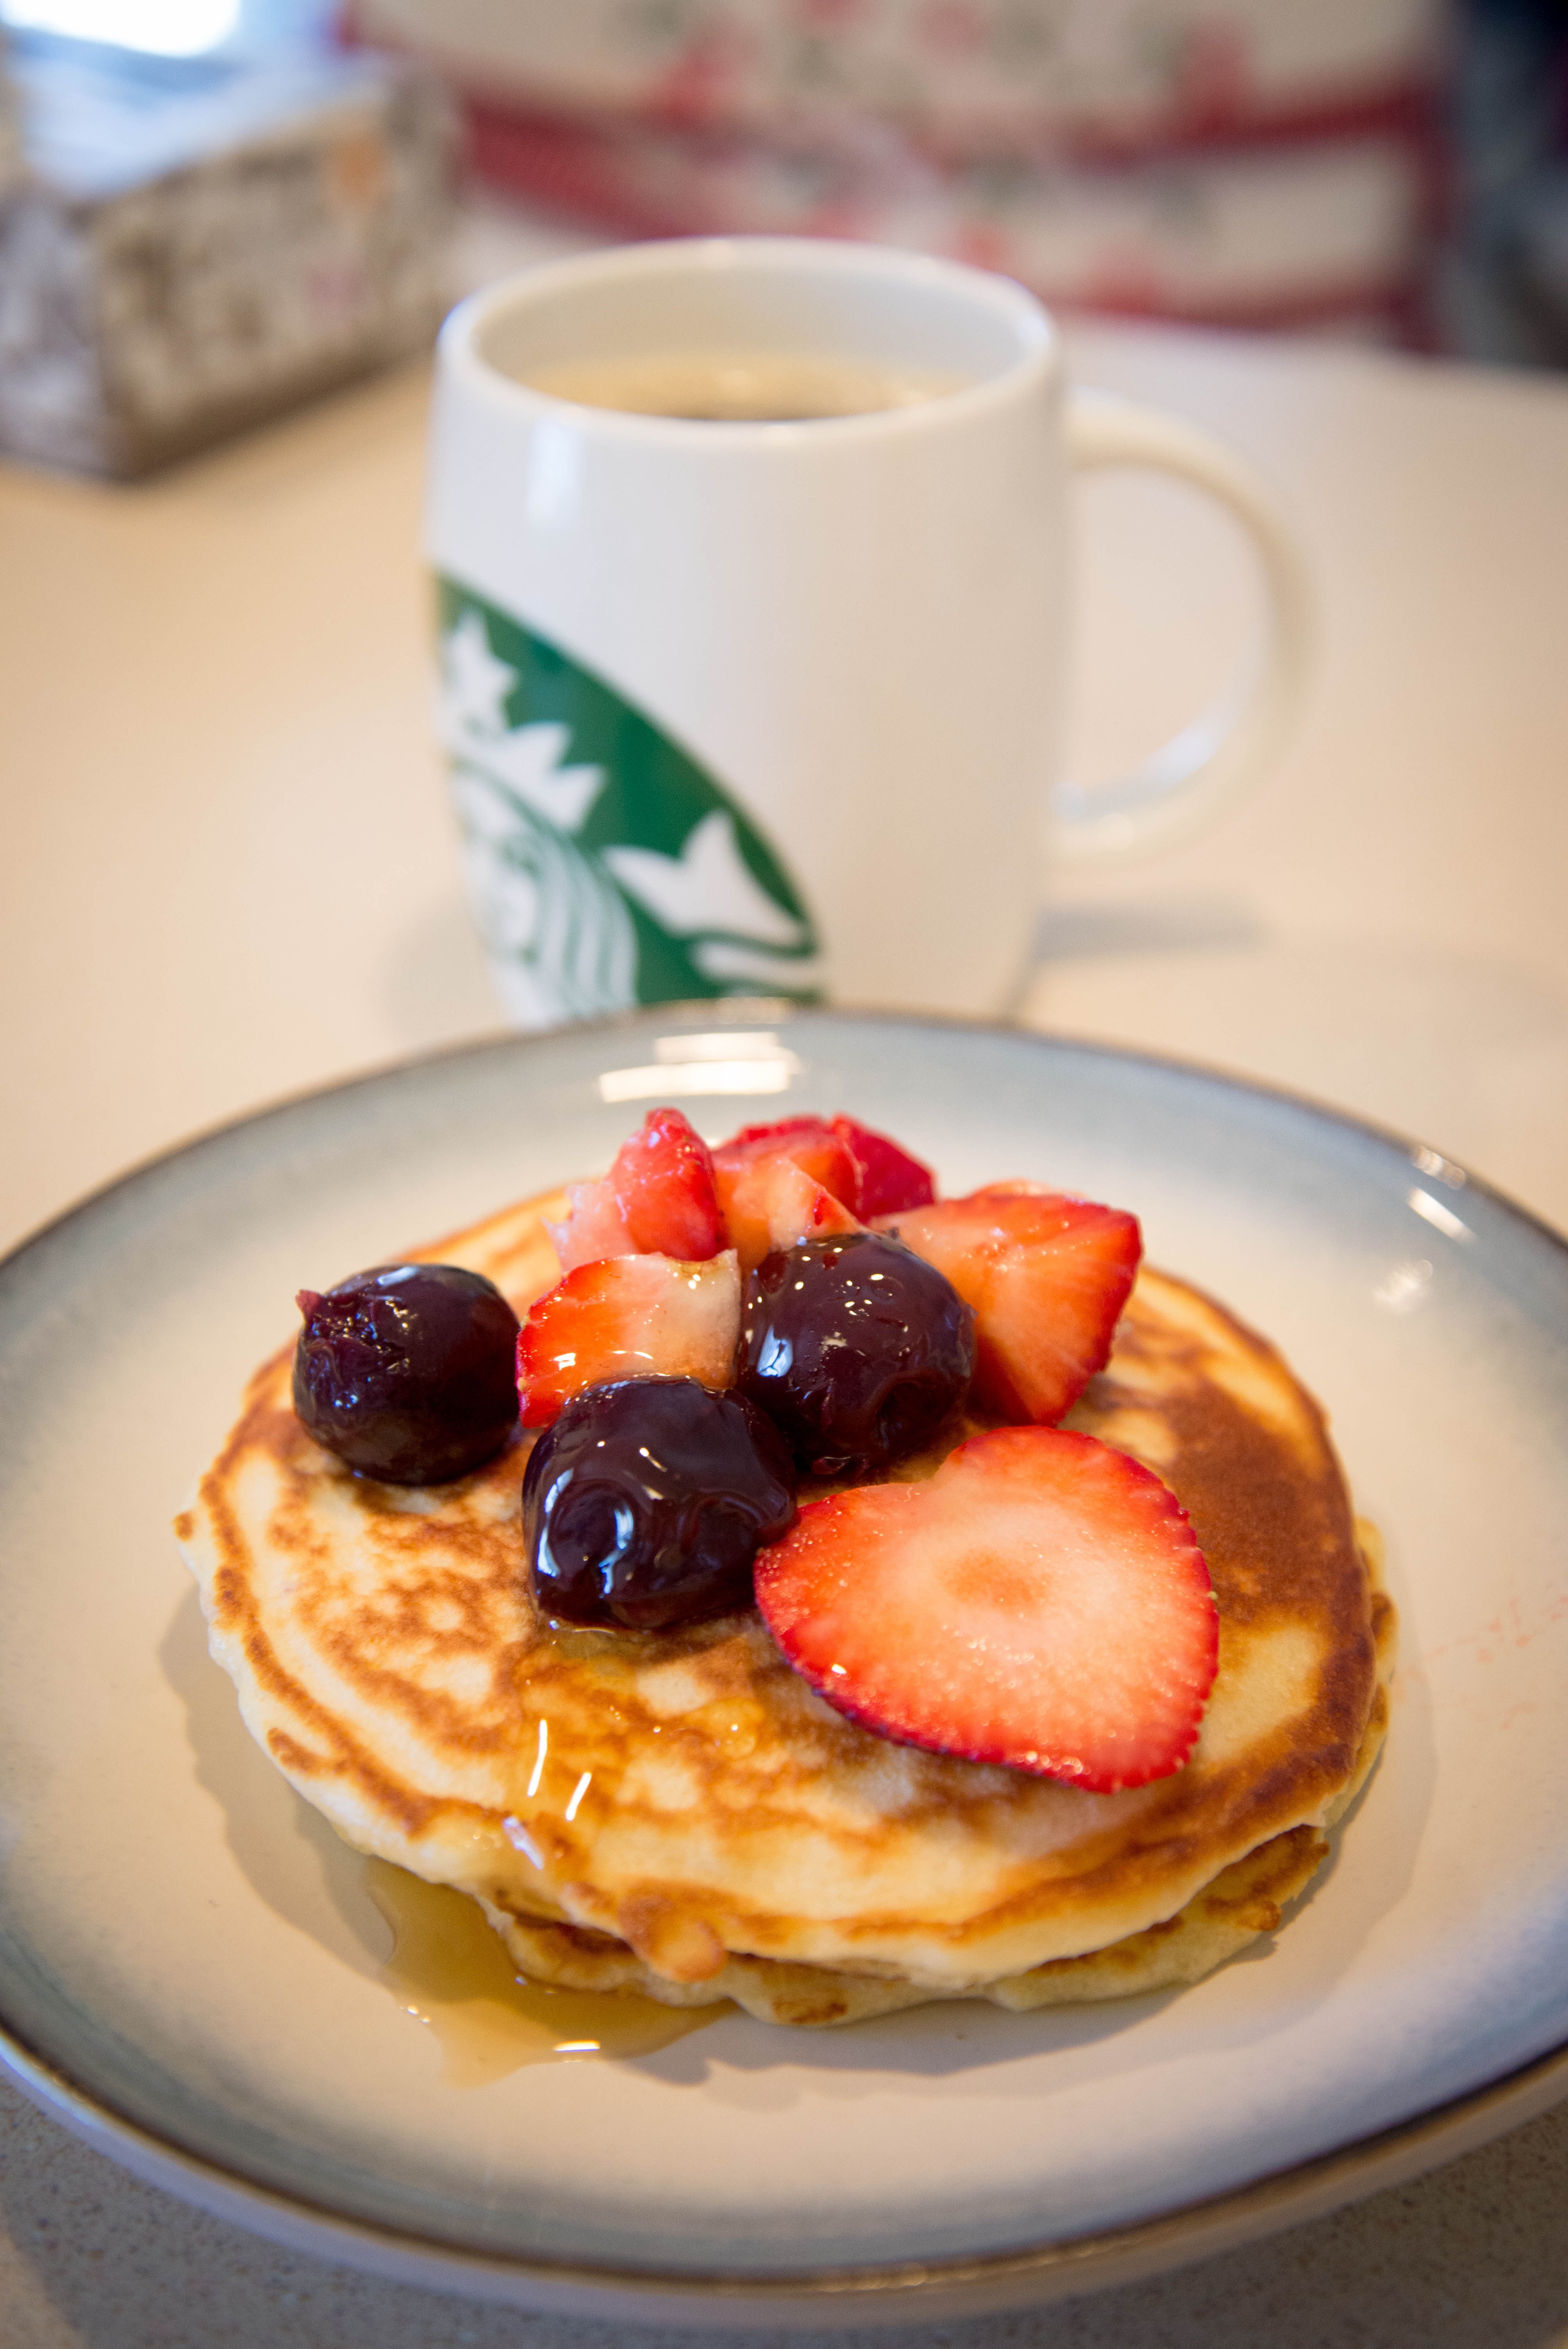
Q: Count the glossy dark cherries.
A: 3